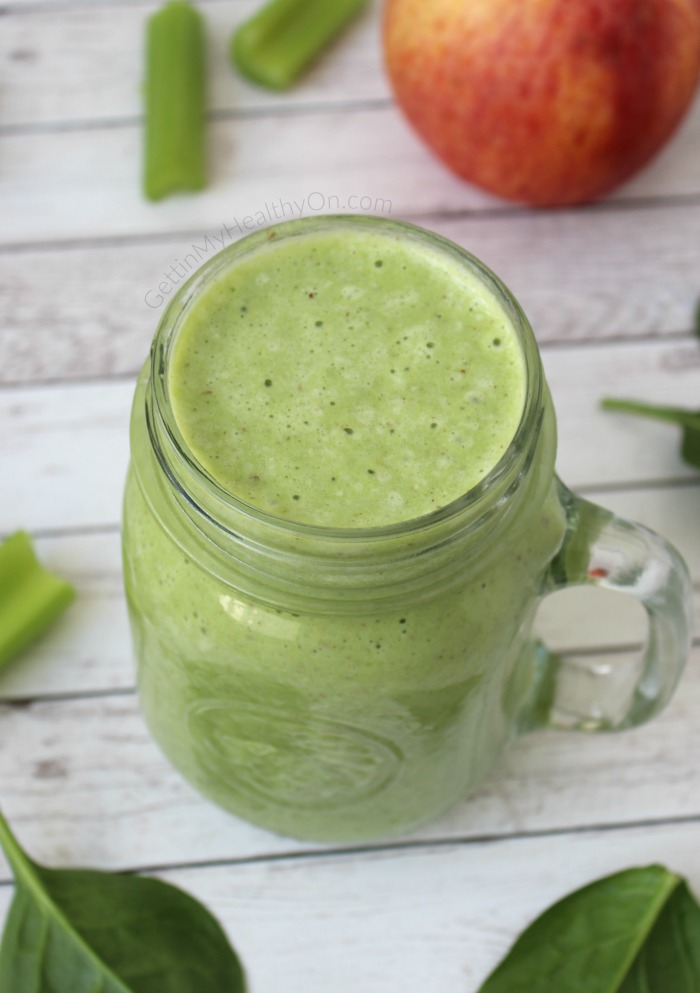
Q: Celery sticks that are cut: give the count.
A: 3